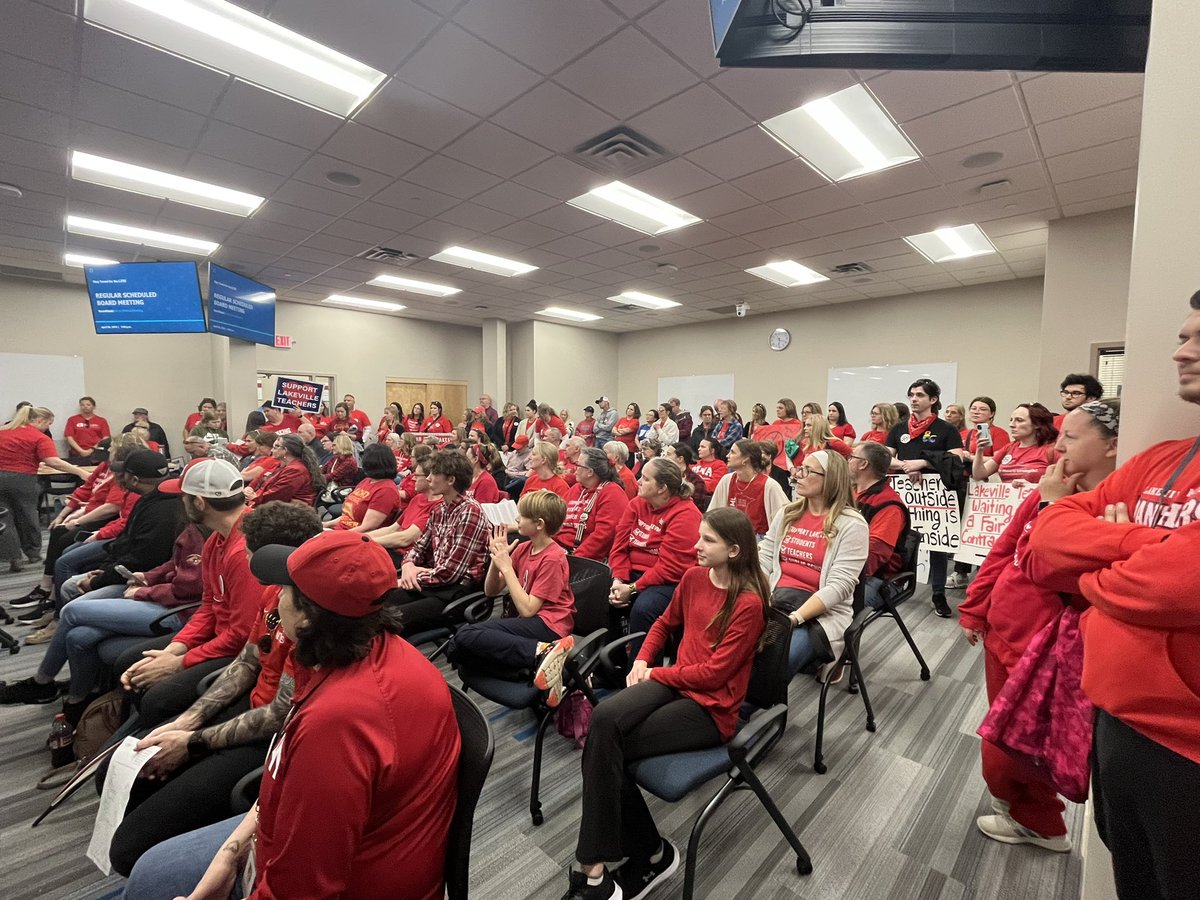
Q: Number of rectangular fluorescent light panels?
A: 13